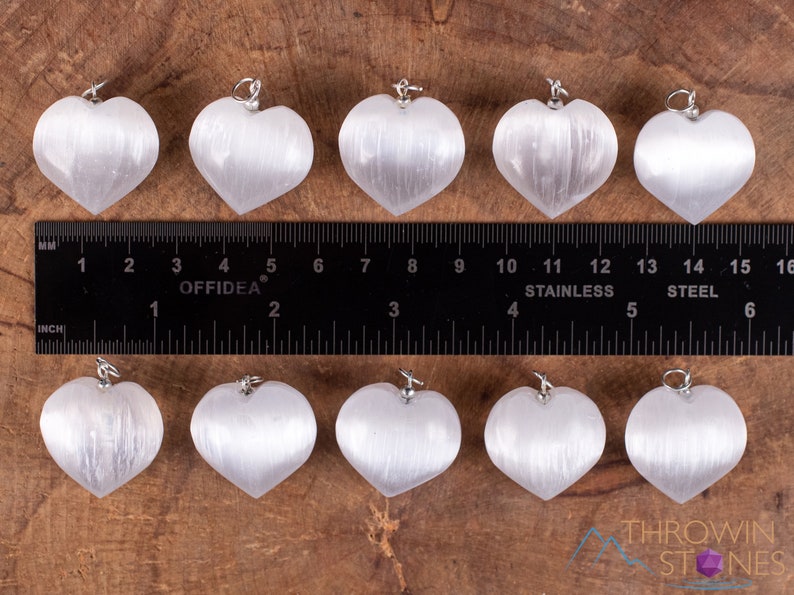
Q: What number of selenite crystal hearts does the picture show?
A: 10